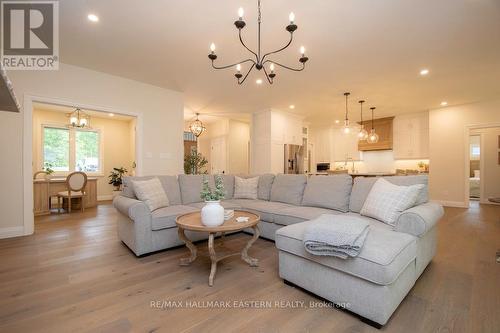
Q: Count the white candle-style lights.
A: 6